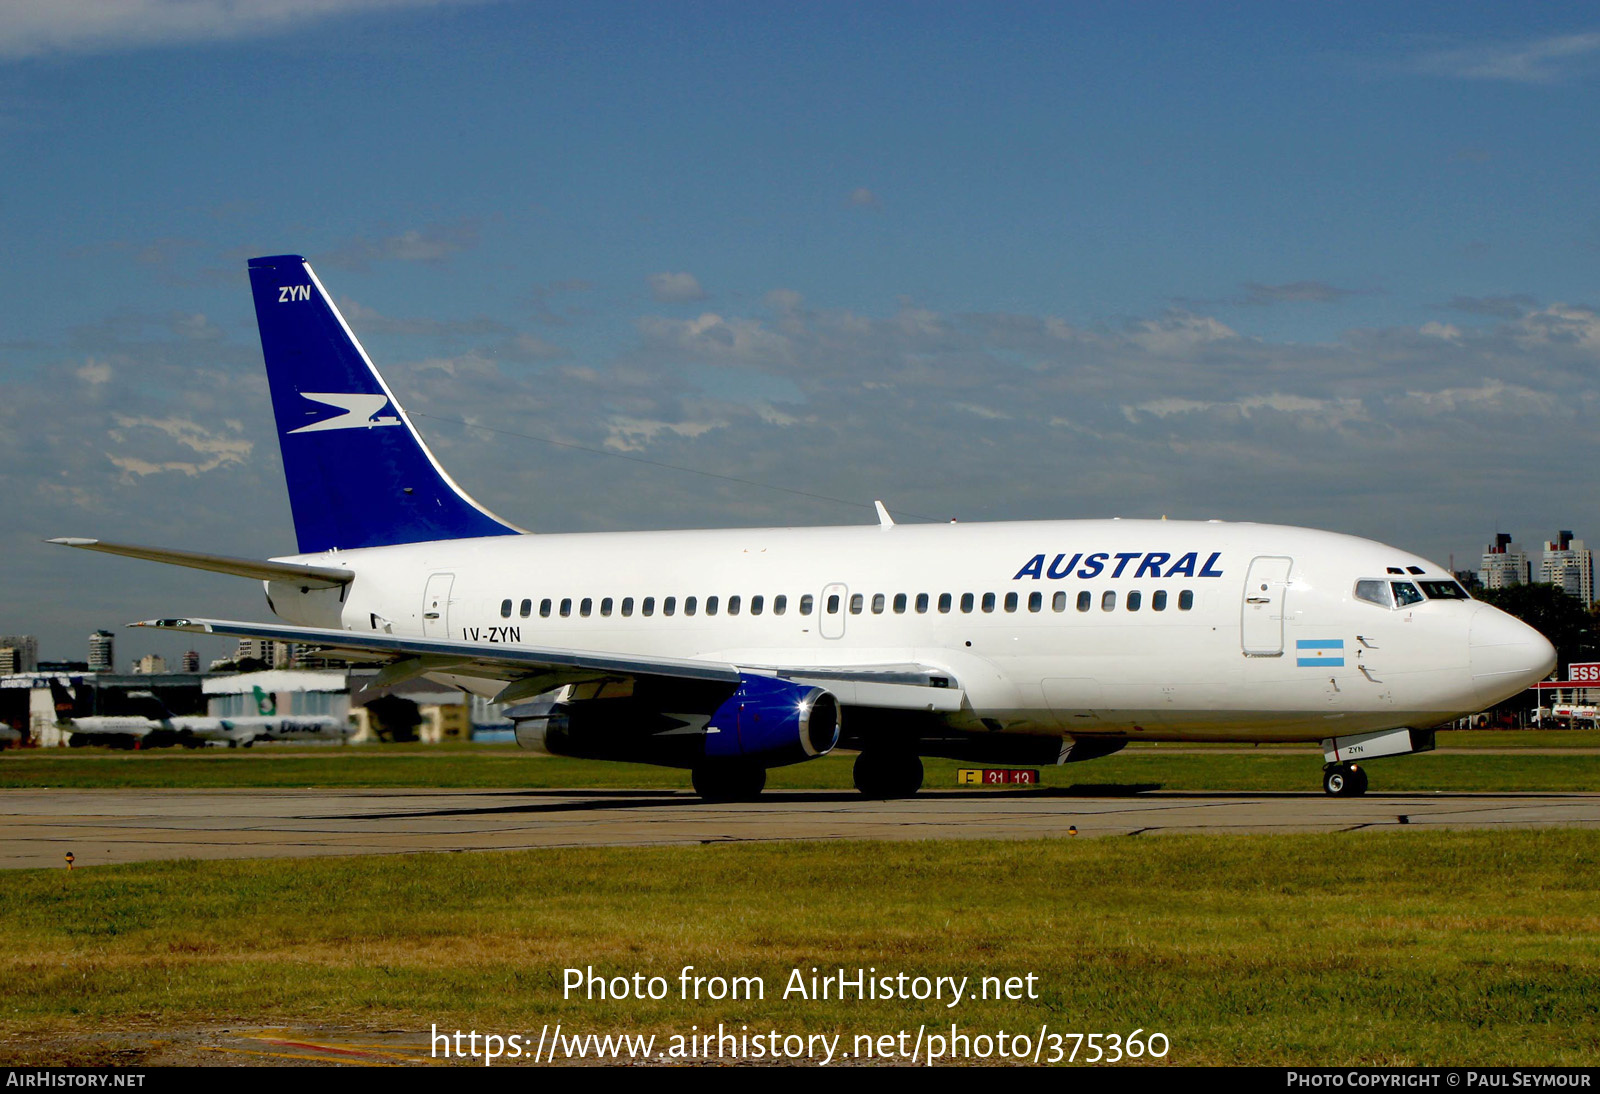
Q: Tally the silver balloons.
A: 0